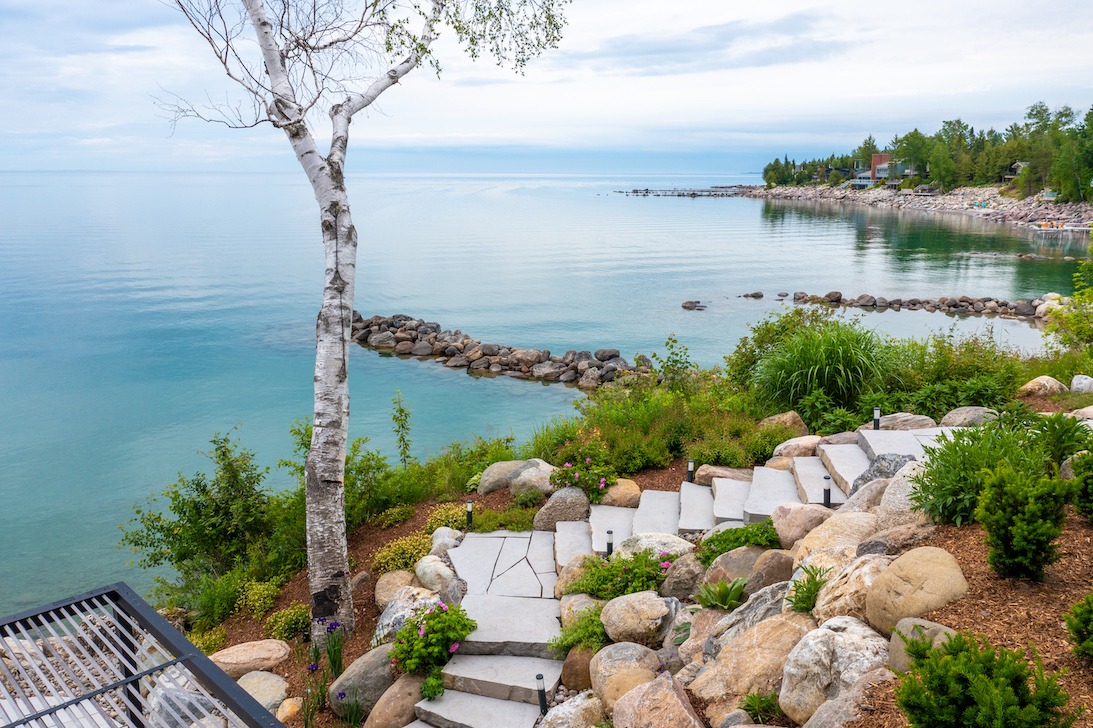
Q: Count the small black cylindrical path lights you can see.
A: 6